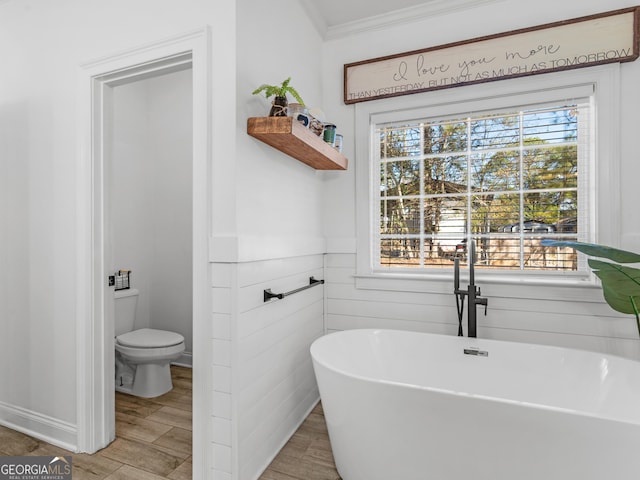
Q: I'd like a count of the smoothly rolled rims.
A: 1